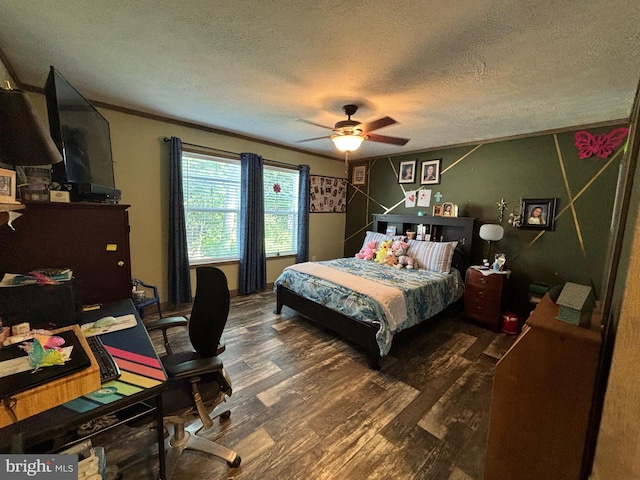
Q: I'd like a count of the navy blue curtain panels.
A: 3